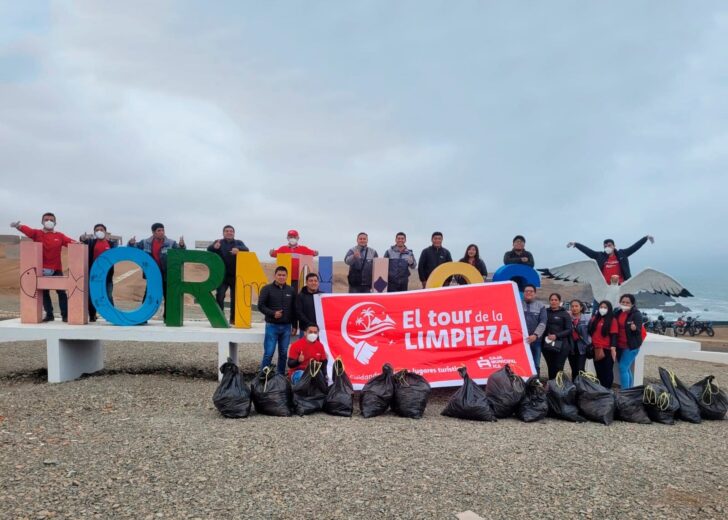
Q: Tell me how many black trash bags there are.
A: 15